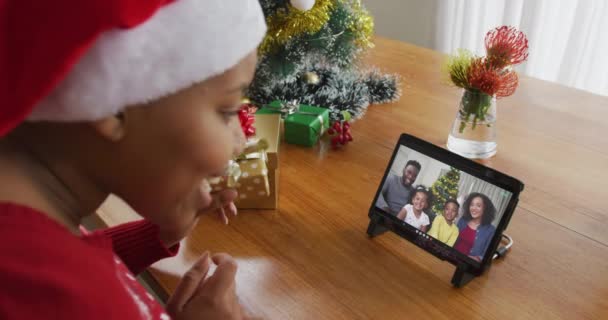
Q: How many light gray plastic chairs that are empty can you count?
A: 0